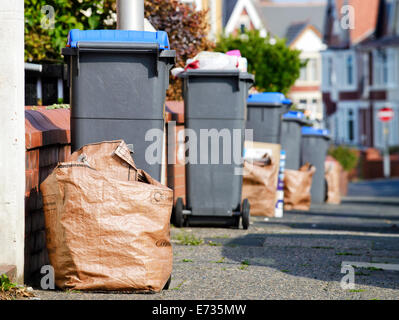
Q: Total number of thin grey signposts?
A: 1